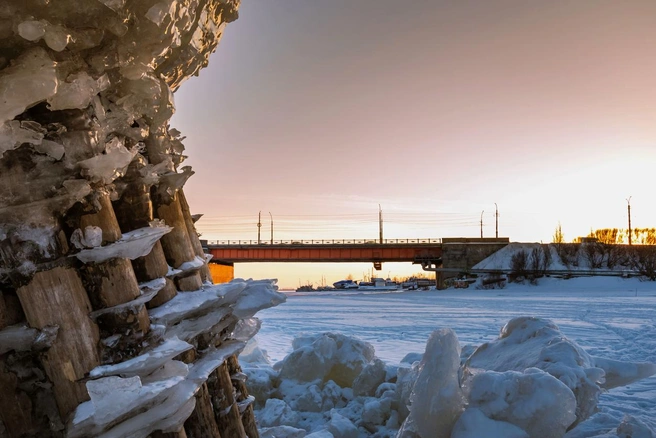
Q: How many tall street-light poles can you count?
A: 6